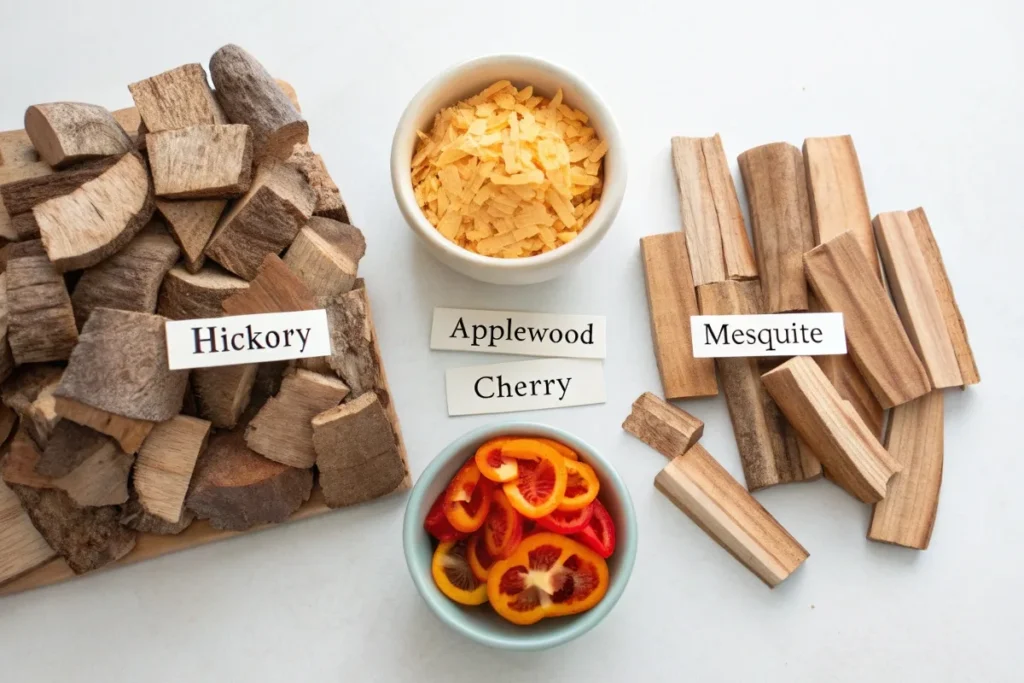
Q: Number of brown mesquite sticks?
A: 12